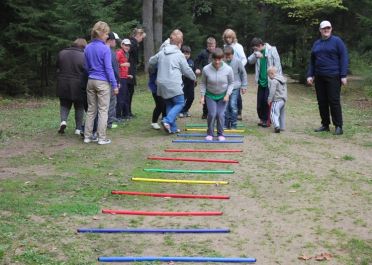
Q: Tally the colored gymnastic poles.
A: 12